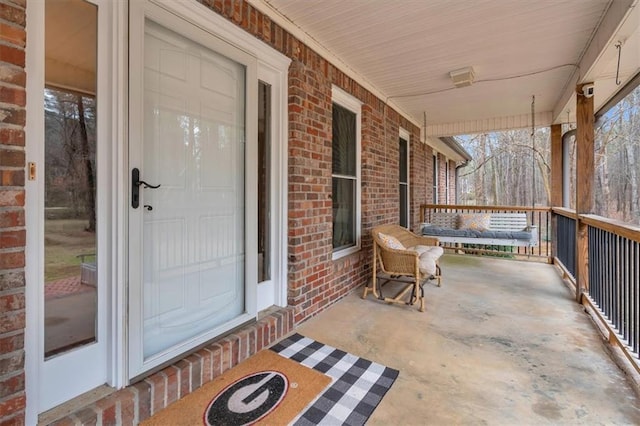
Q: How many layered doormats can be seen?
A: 2